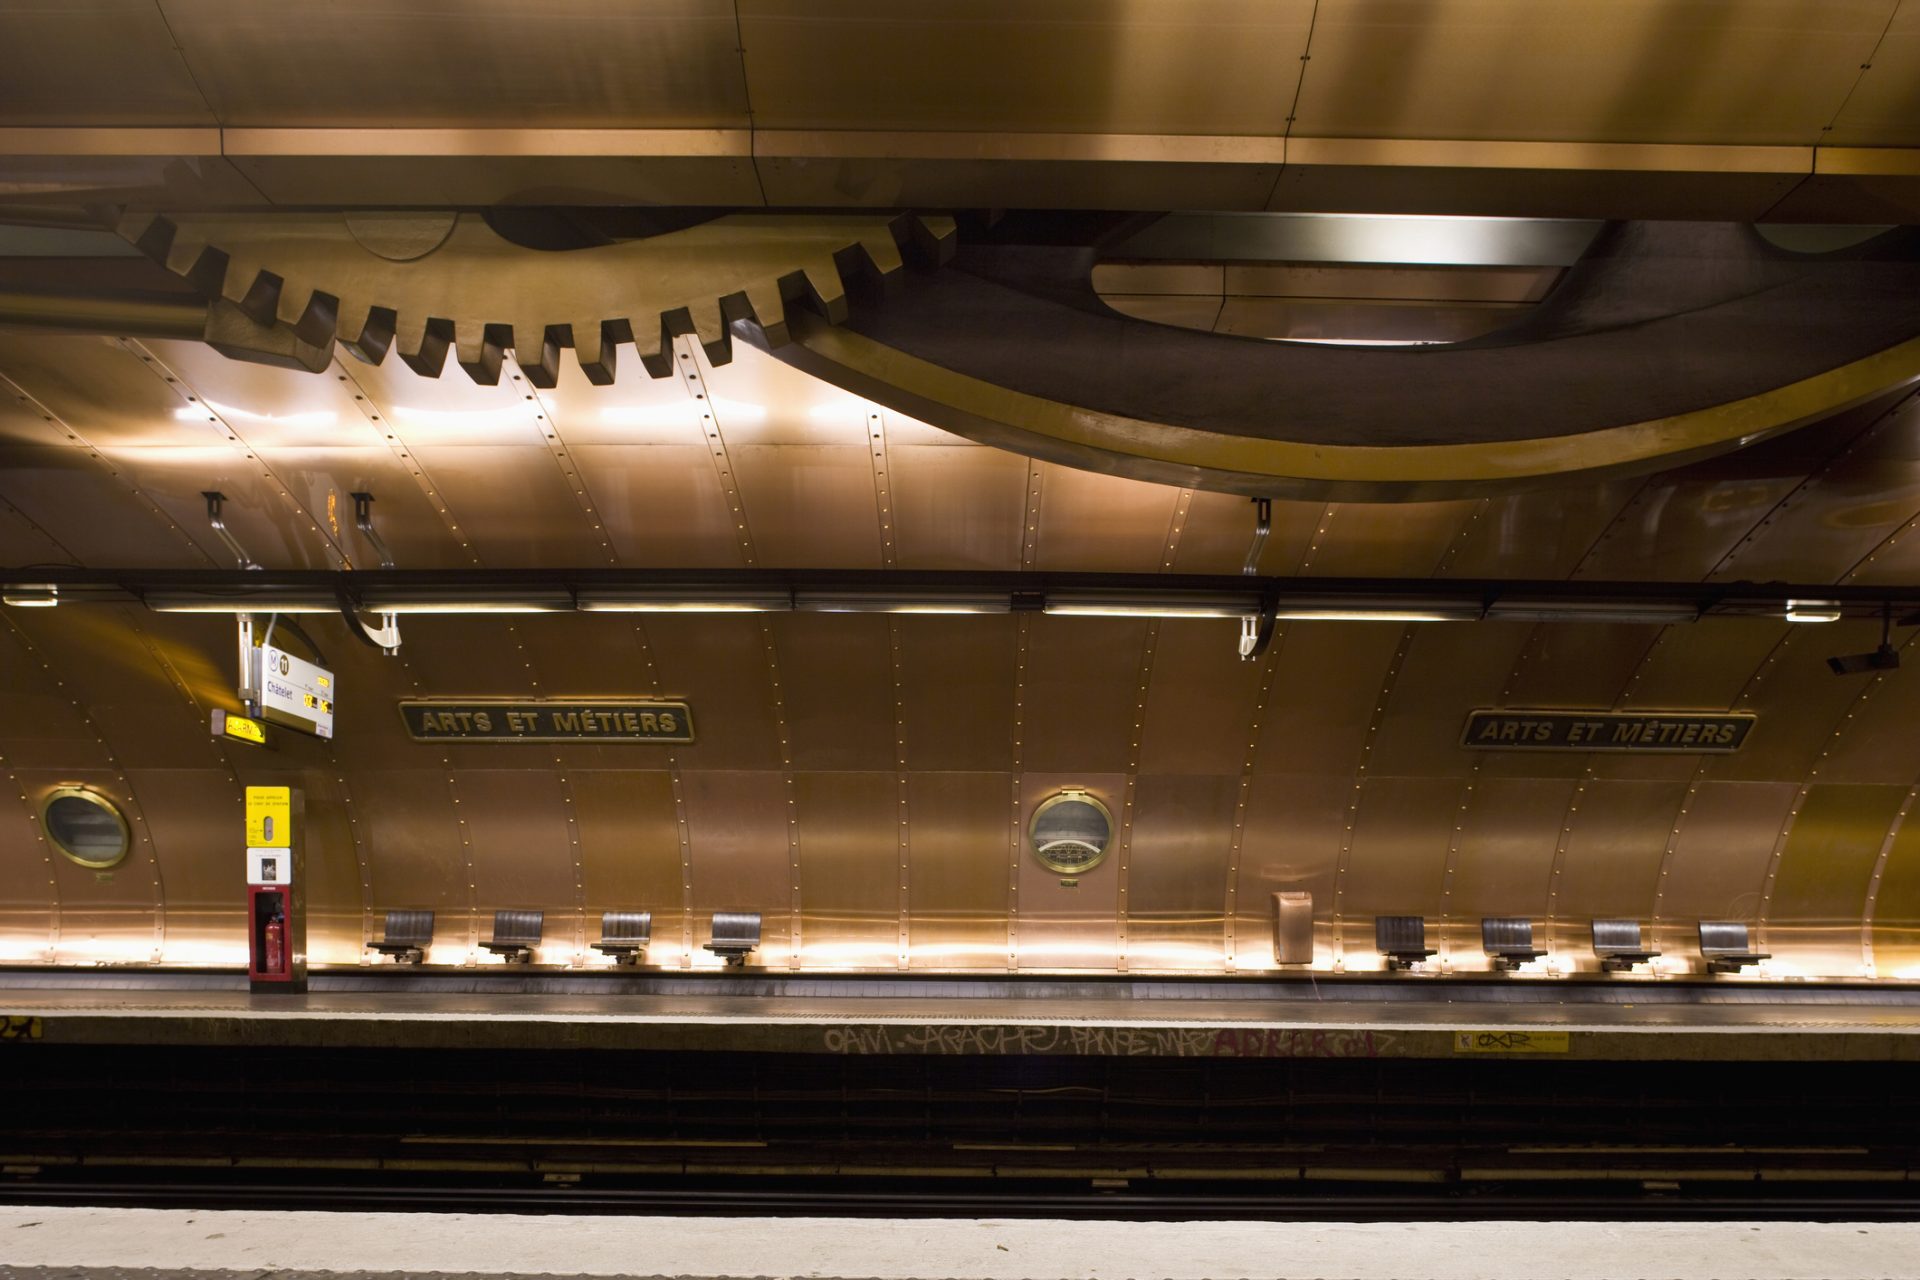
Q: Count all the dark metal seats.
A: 8